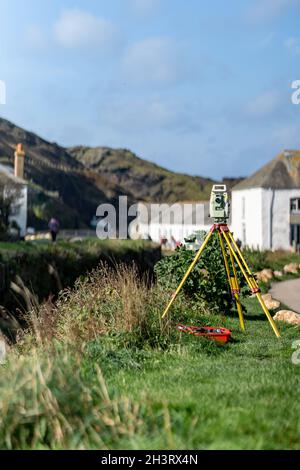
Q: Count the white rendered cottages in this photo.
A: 3